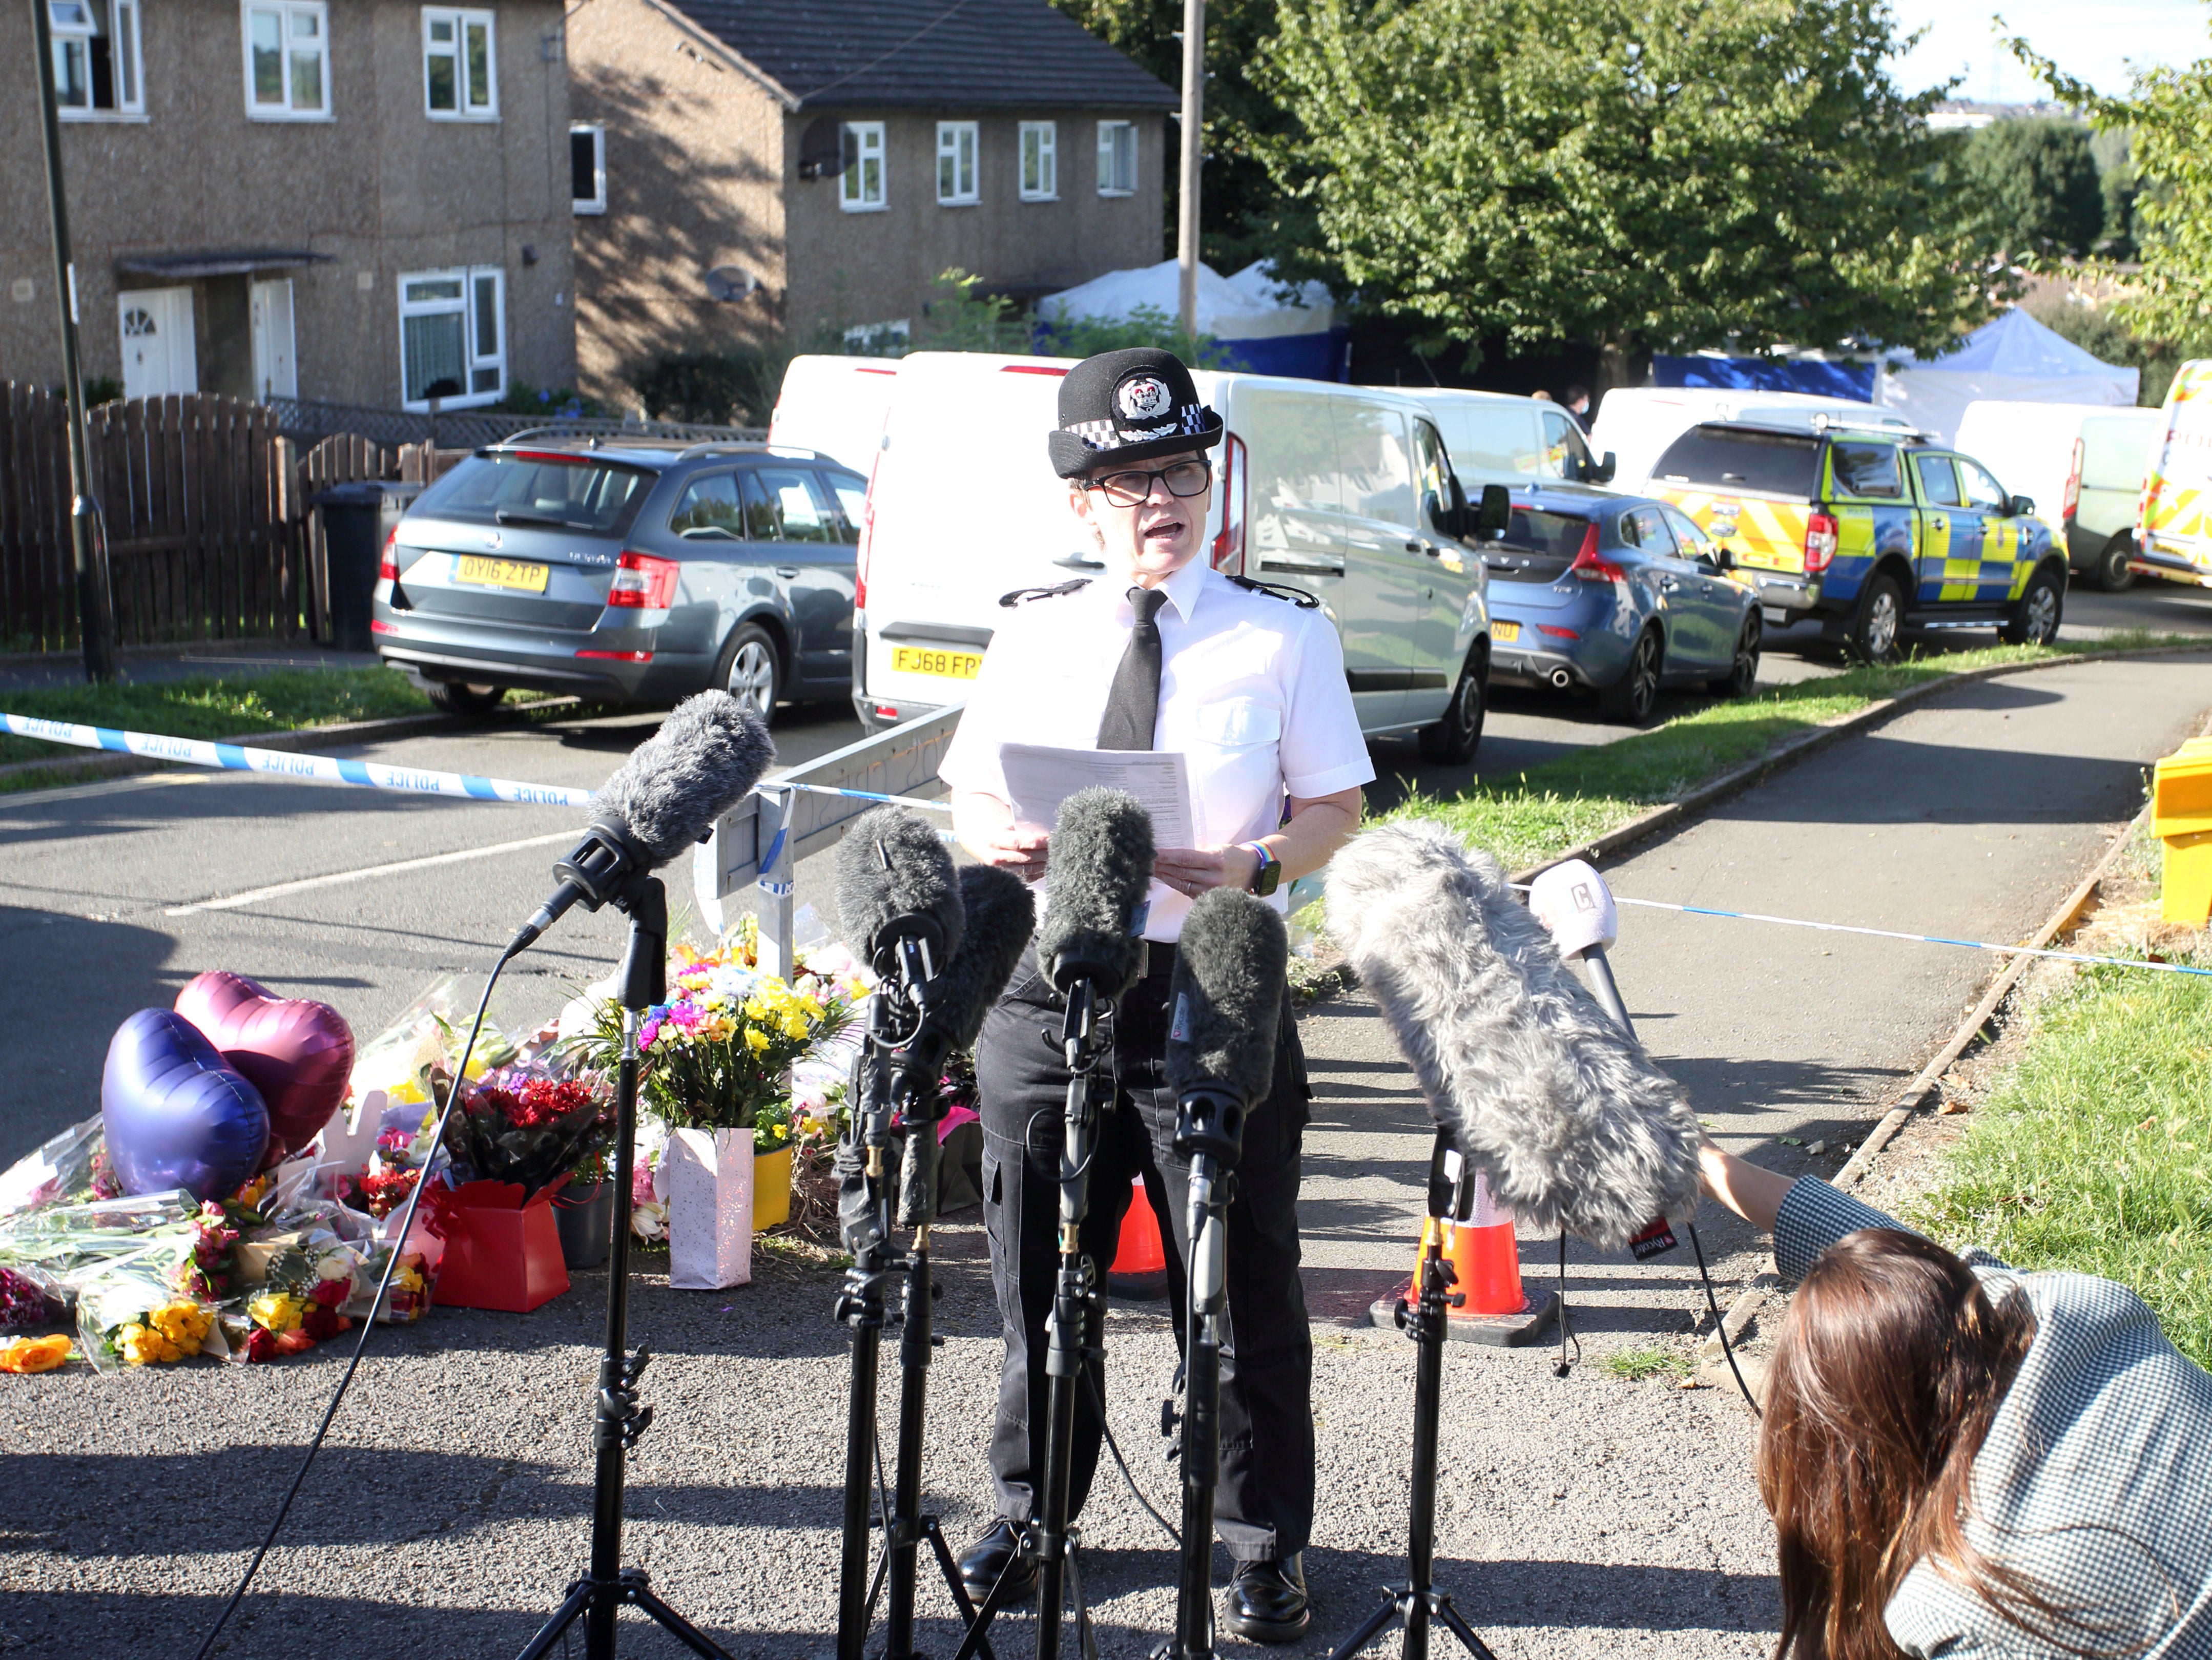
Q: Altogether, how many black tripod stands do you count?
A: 6